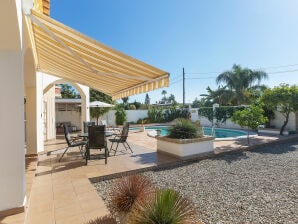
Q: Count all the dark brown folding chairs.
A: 4